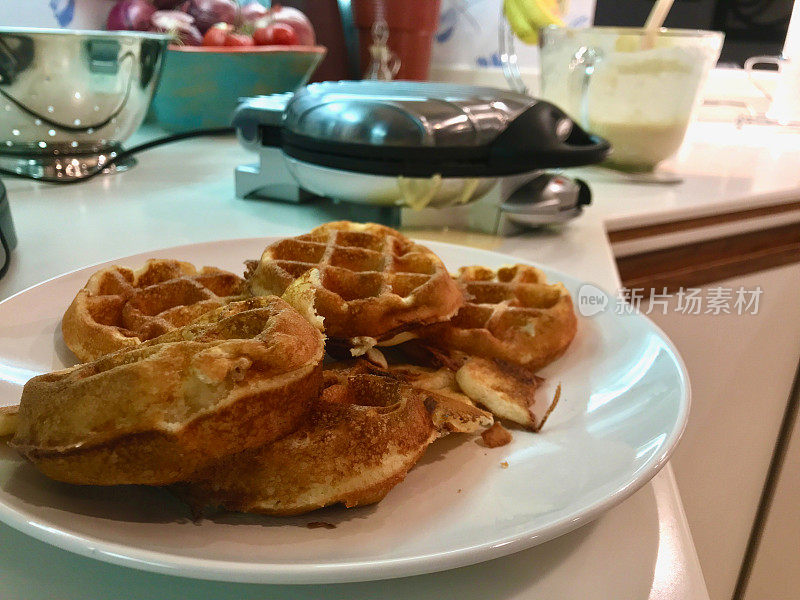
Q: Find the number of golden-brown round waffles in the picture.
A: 5